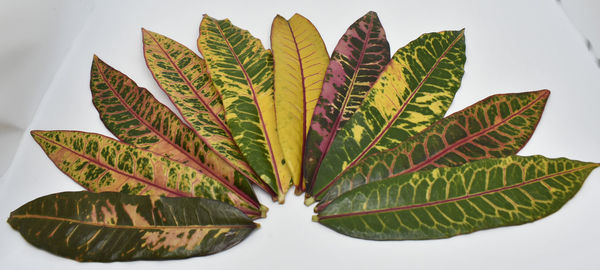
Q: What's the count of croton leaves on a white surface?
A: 10